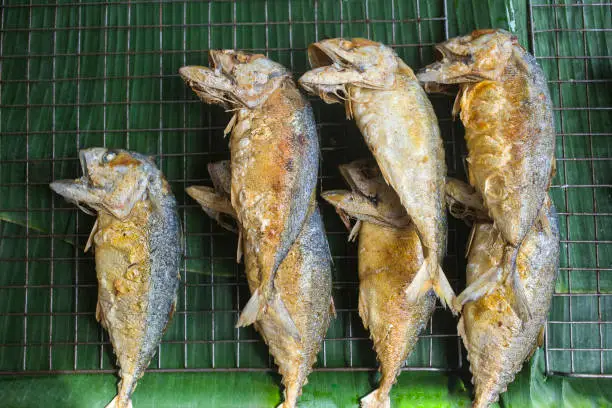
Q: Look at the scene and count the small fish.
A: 7